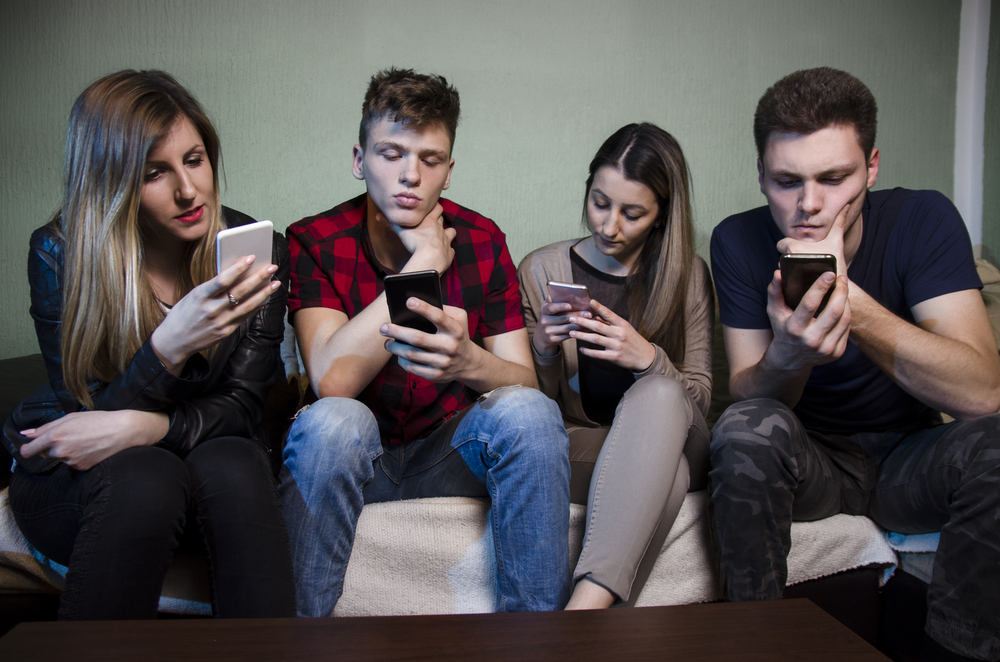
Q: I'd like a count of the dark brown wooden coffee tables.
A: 1